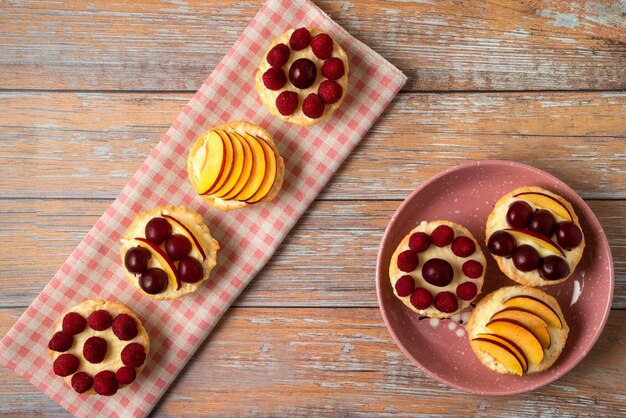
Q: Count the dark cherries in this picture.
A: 13